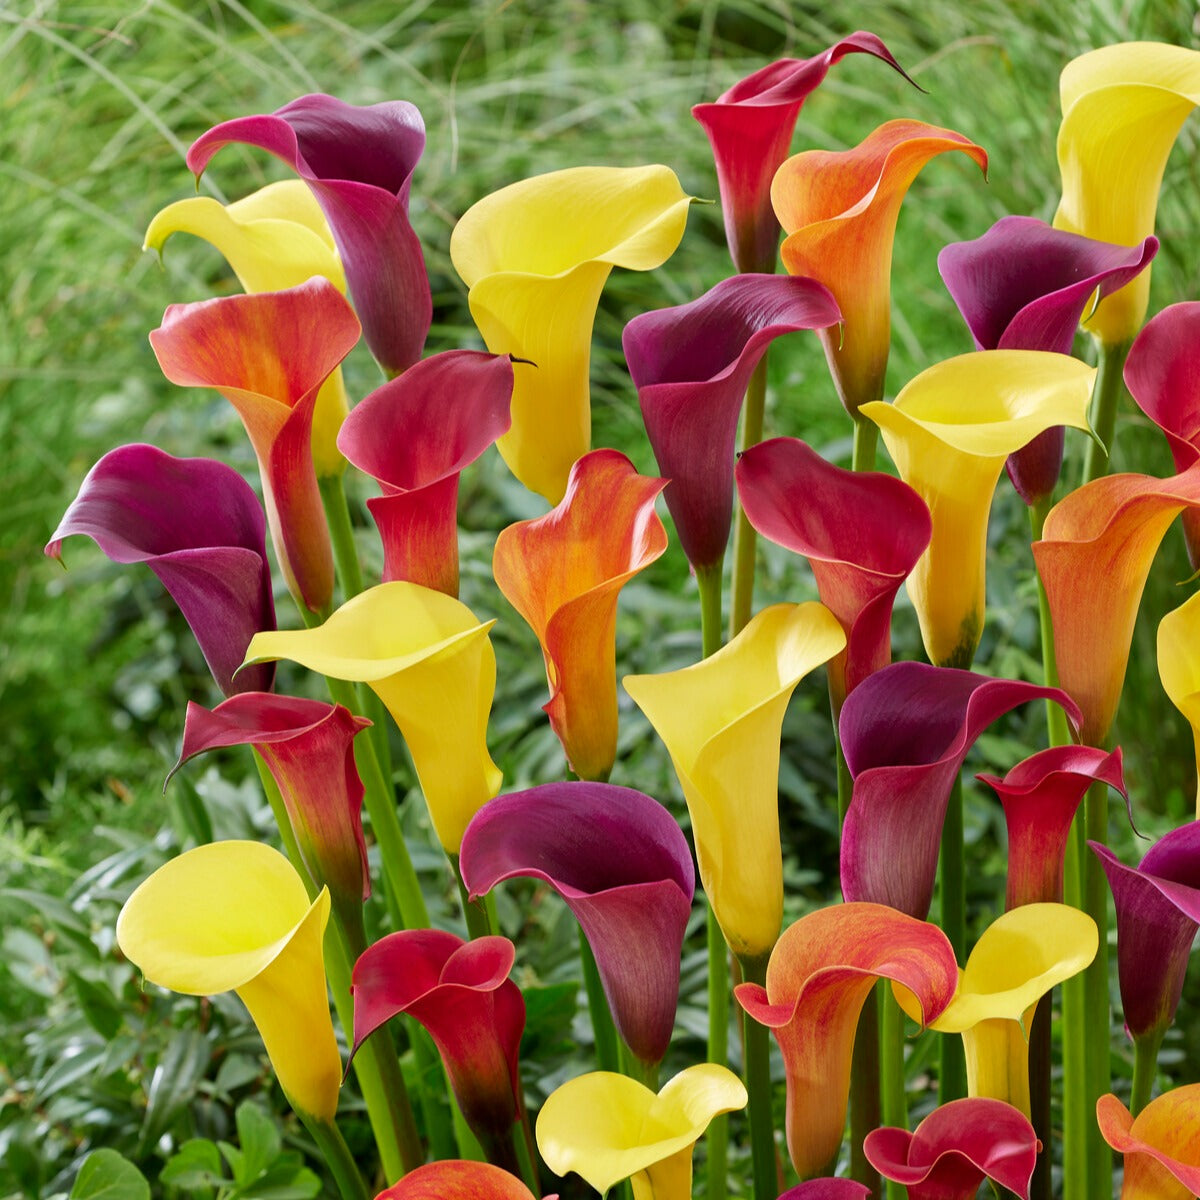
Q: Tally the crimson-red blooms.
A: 8